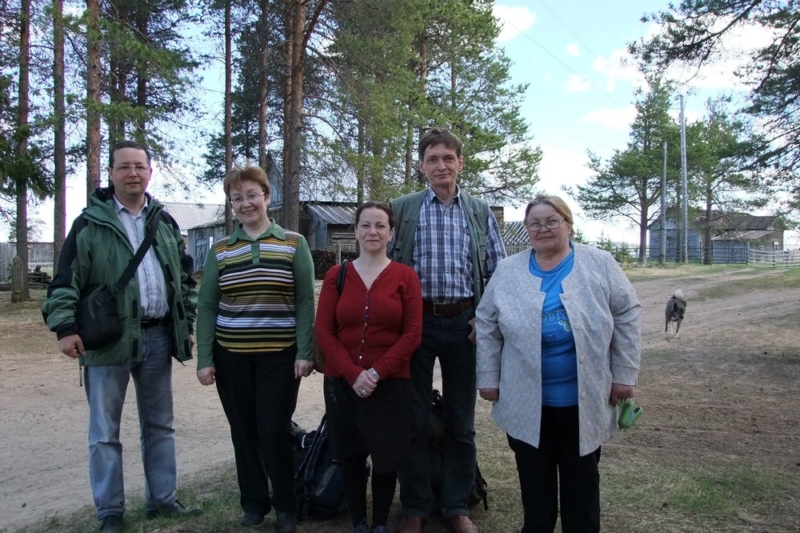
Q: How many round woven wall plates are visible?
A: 0